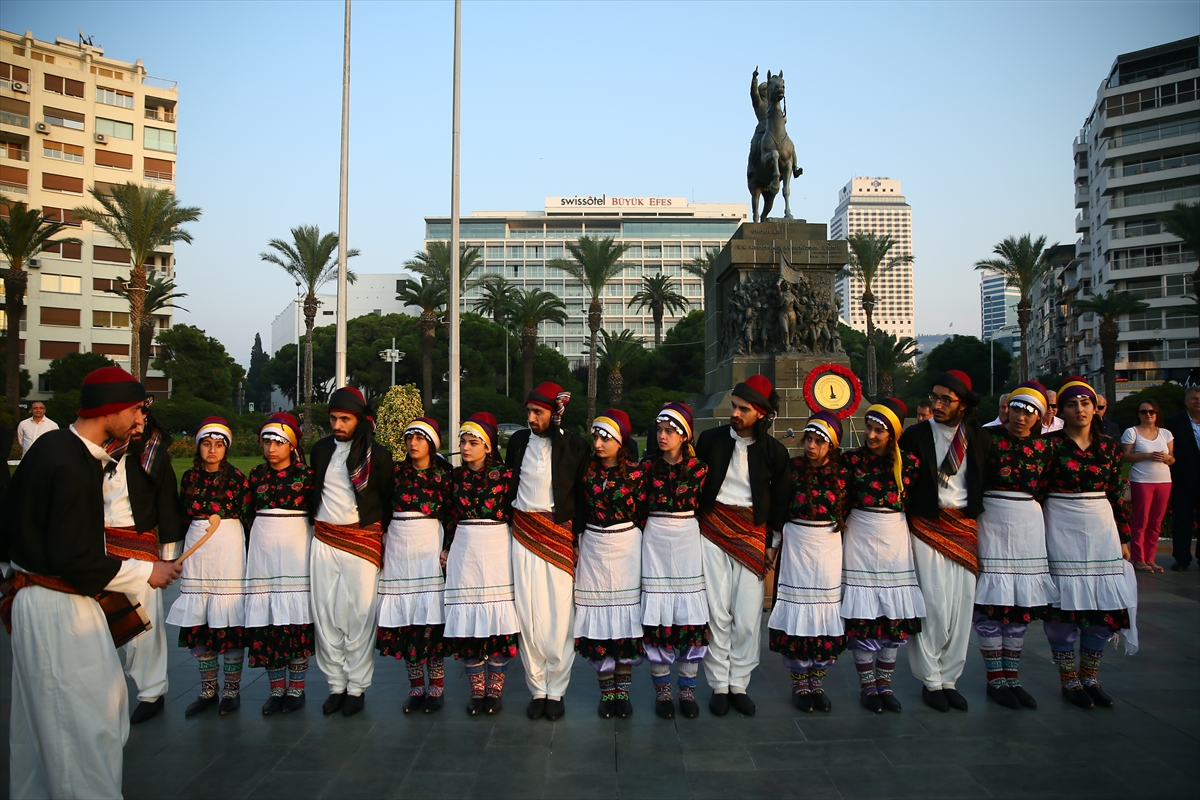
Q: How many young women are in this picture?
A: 10